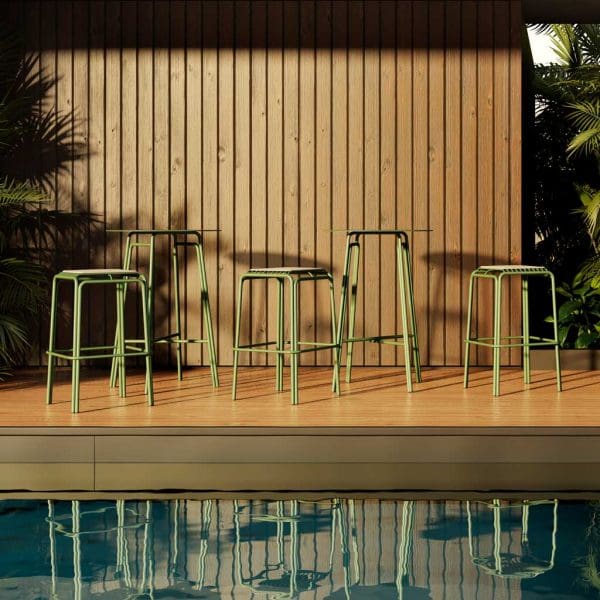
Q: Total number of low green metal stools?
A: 3